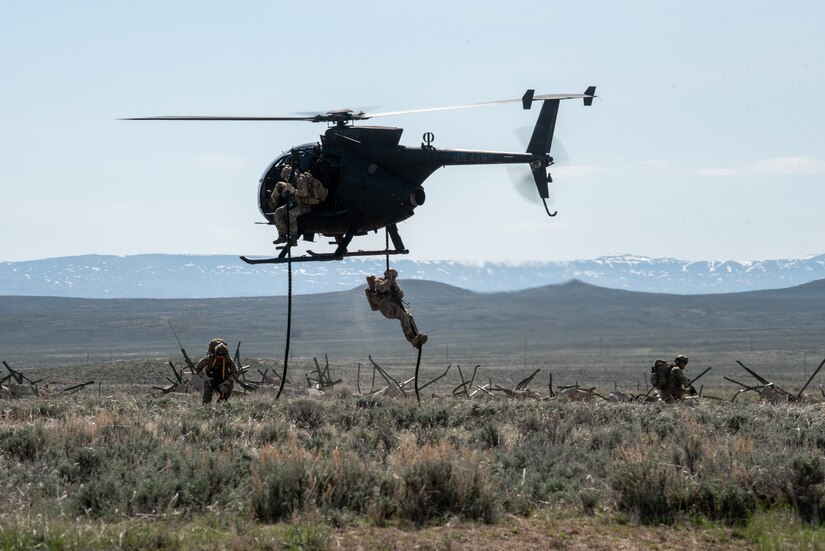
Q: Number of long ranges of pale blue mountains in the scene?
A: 1